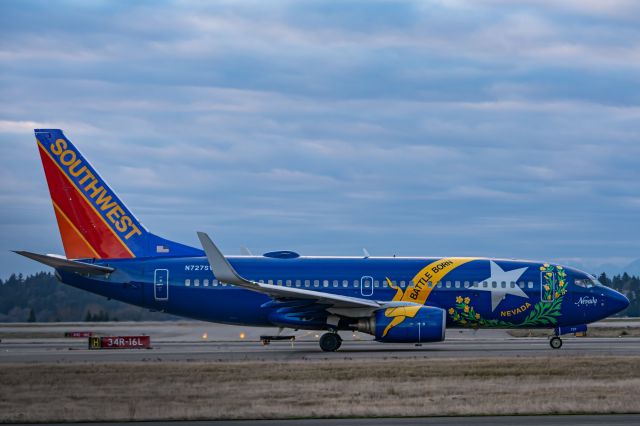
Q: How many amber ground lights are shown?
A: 2